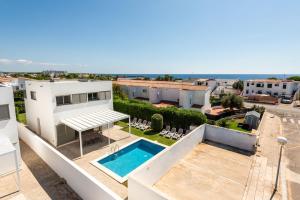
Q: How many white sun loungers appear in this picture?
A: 8